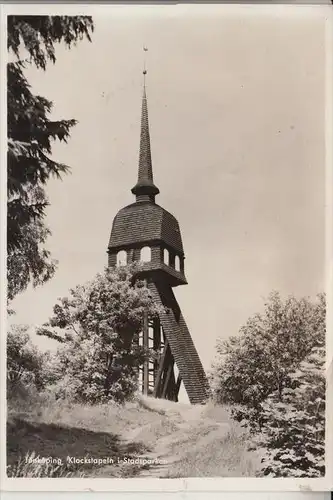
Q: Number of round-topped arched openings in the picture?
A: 4